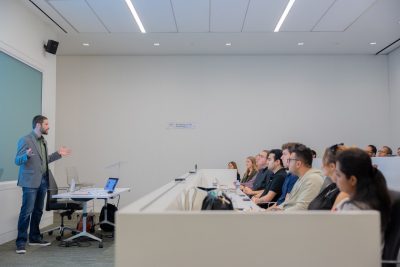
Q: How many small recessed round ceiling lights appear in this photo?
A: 5